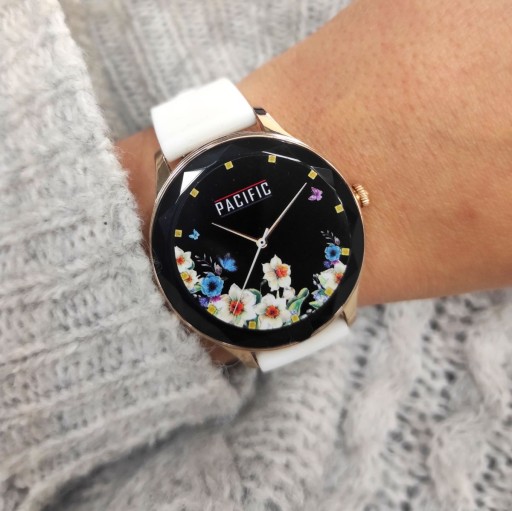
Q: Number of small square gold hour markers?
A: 12